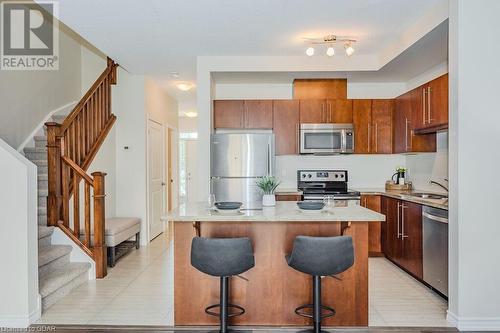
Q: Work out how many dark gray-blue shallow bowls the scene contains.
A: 2